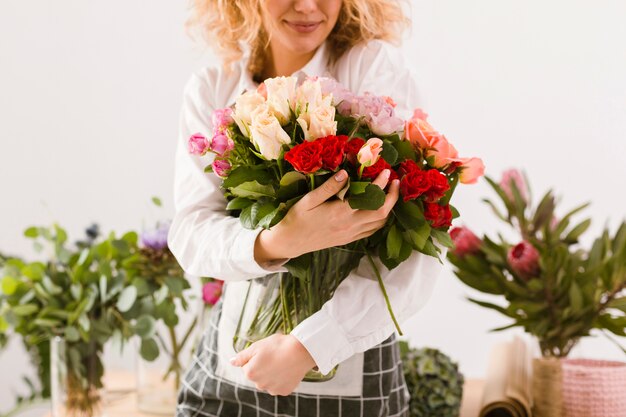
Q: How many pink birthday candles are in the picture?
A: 0